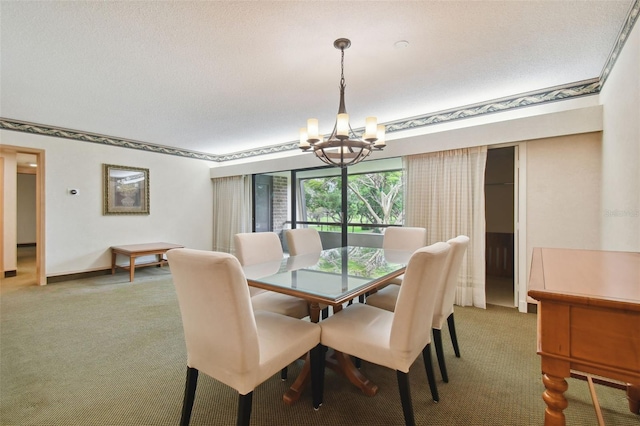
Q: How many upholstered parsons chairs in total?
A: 6